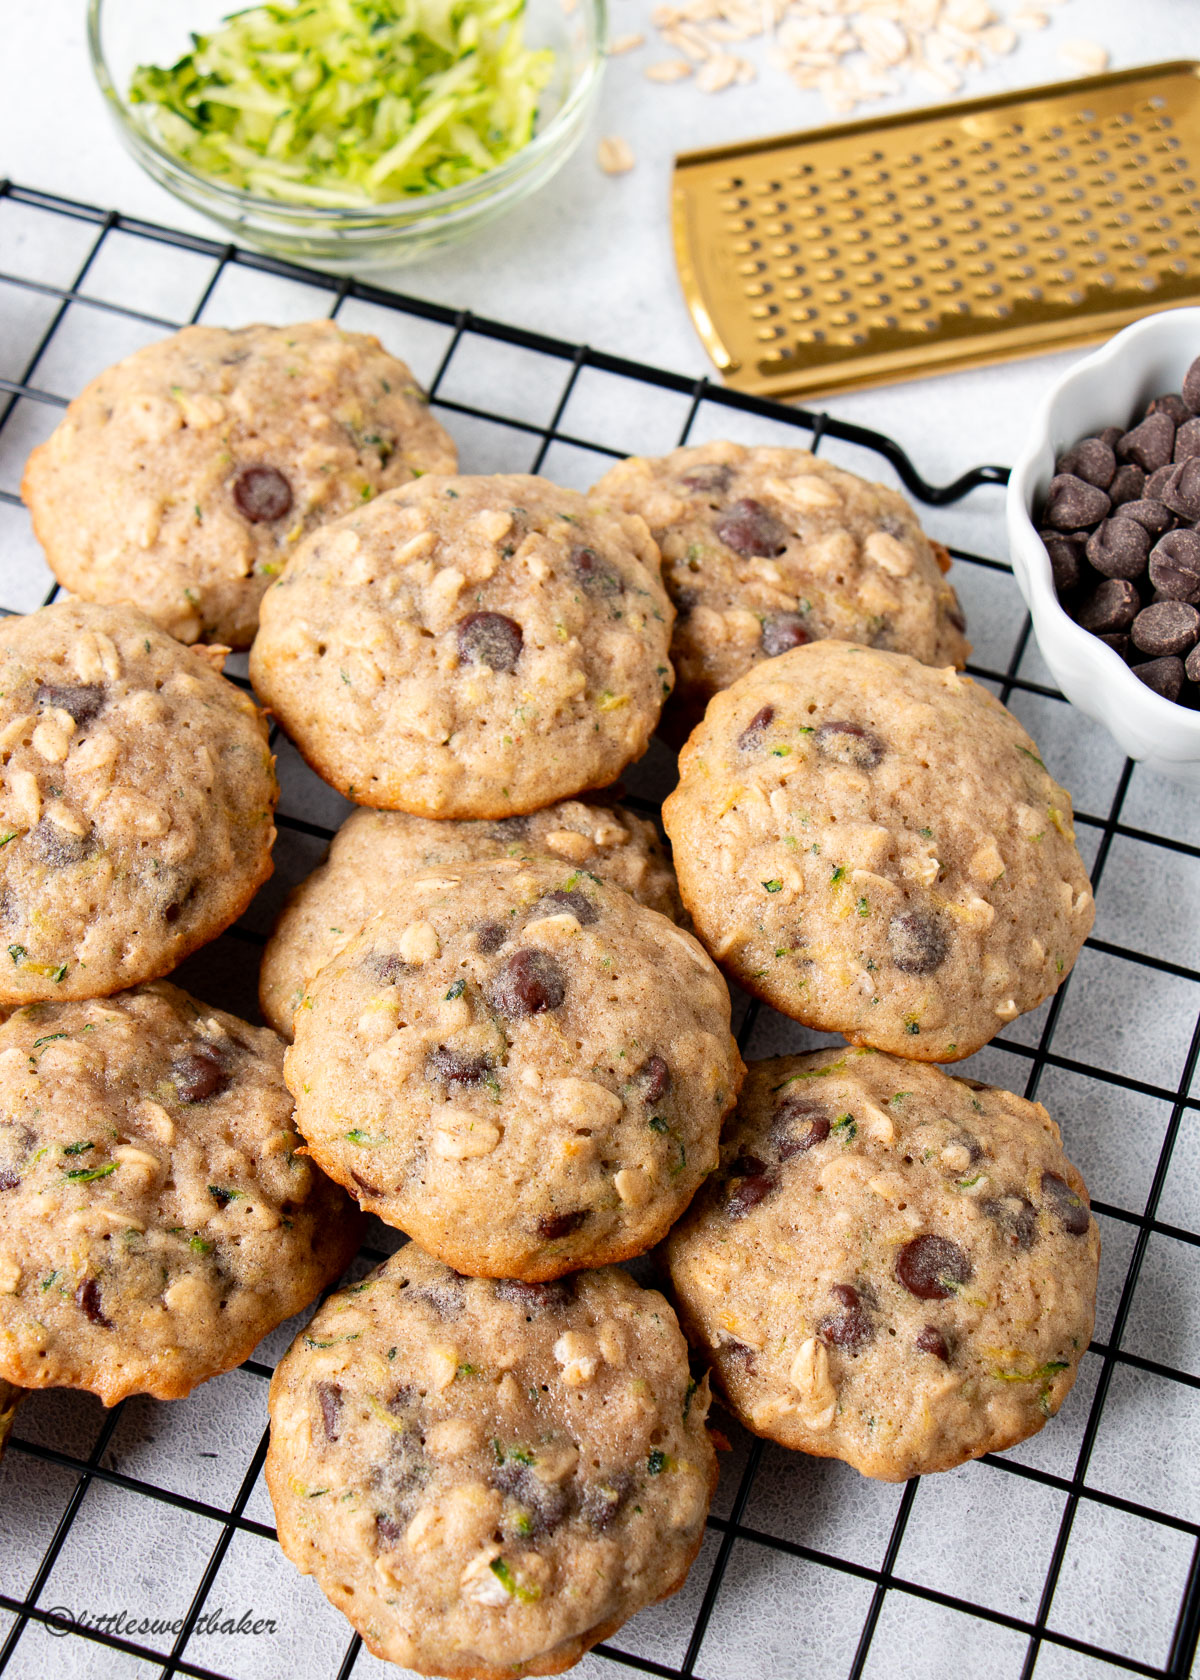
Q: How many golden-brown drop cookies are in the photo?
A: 10